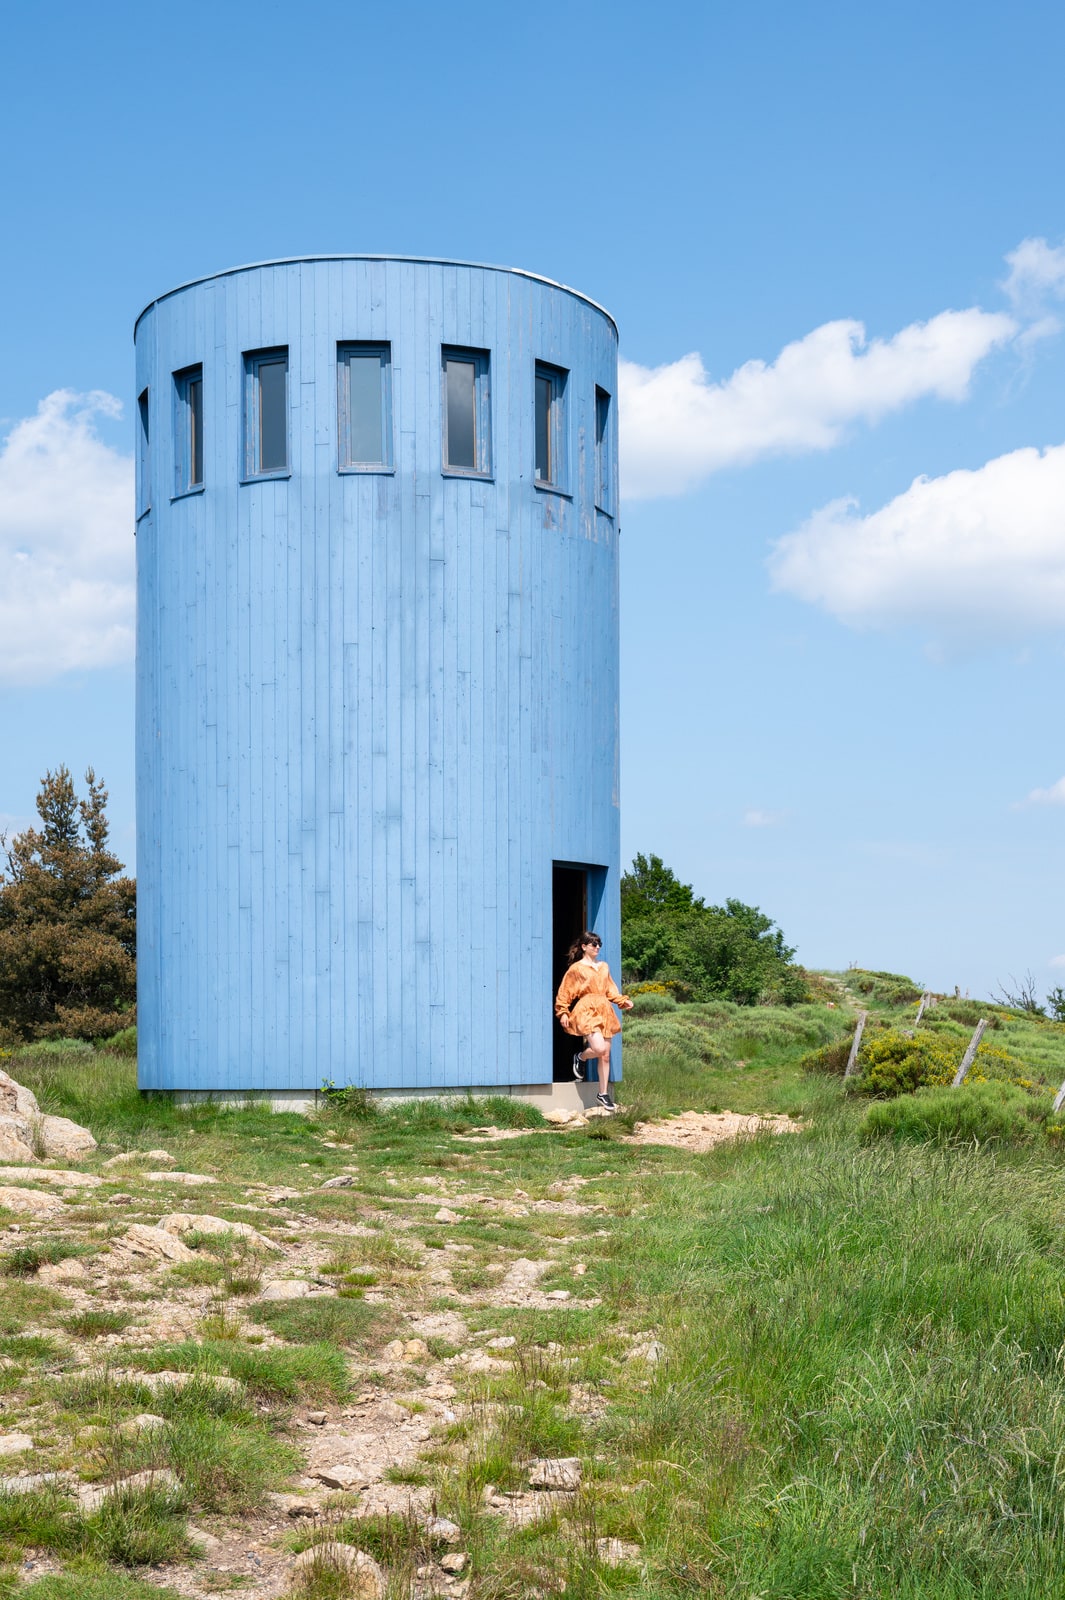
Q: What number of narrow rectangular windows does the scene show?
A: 7